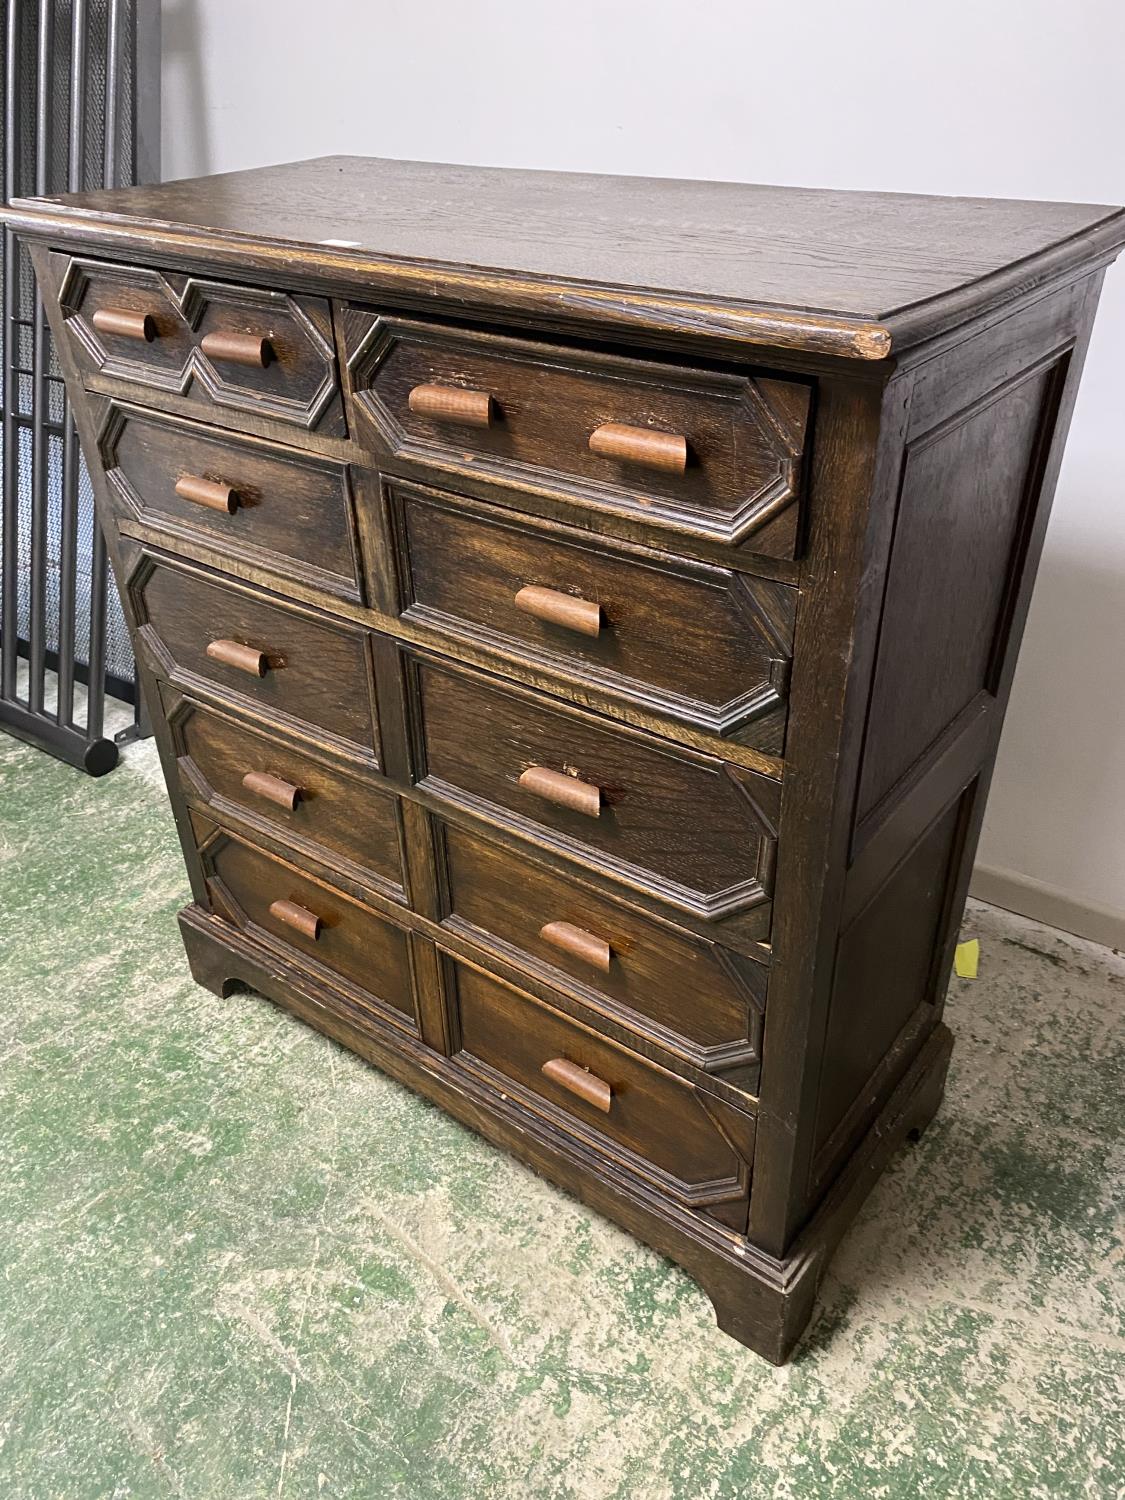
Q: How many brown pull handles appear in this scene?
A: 12